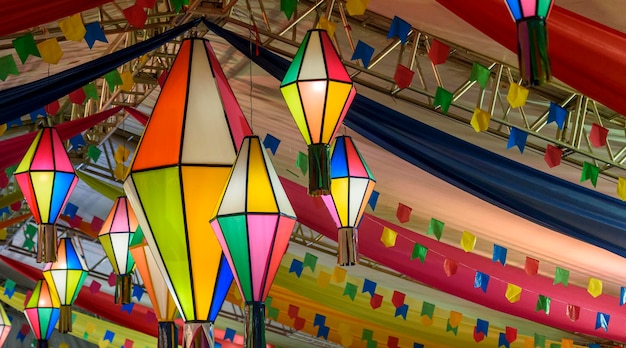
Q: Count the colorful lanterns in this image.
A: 11